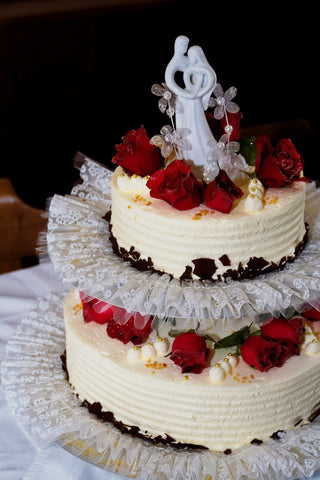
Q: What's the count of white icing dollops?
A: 15